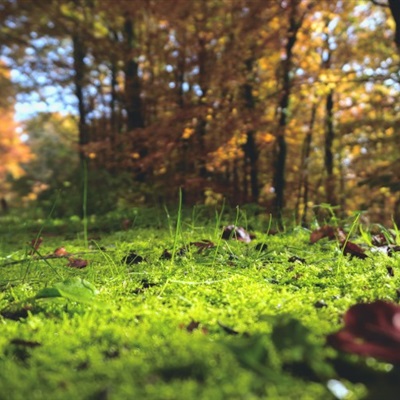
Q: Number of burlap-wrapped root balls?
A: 0